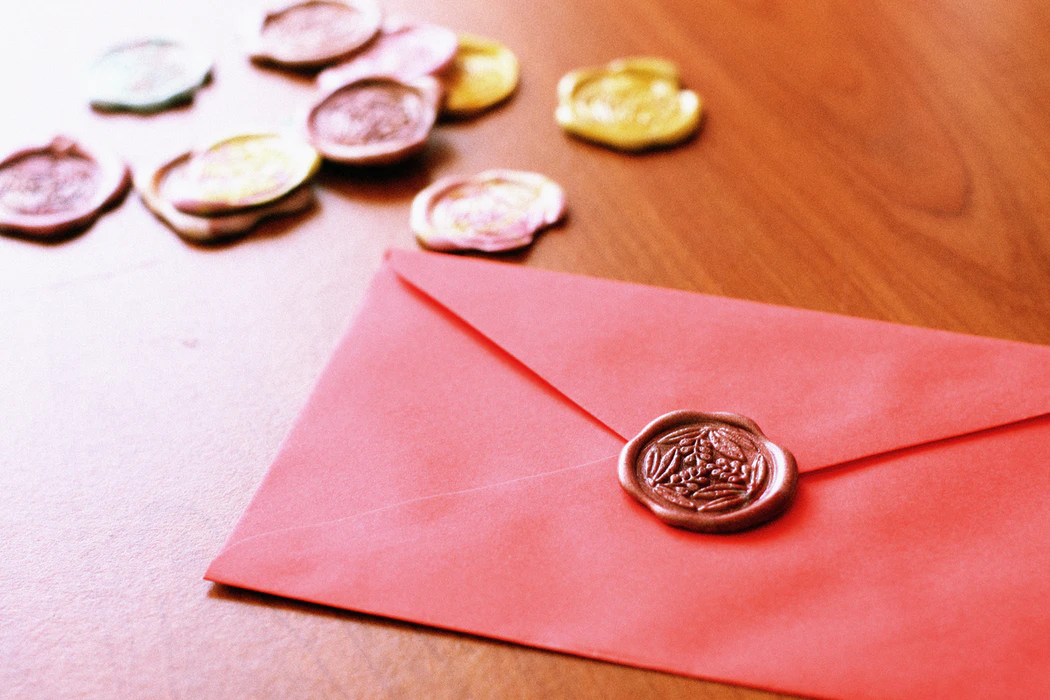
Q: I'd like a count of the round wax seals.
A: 11